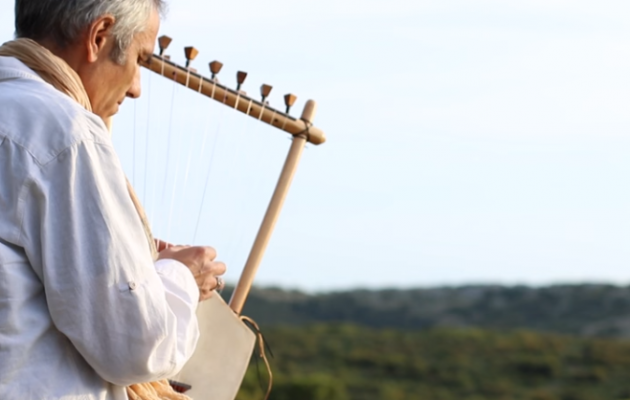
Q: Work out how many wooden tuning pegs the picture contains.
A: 6